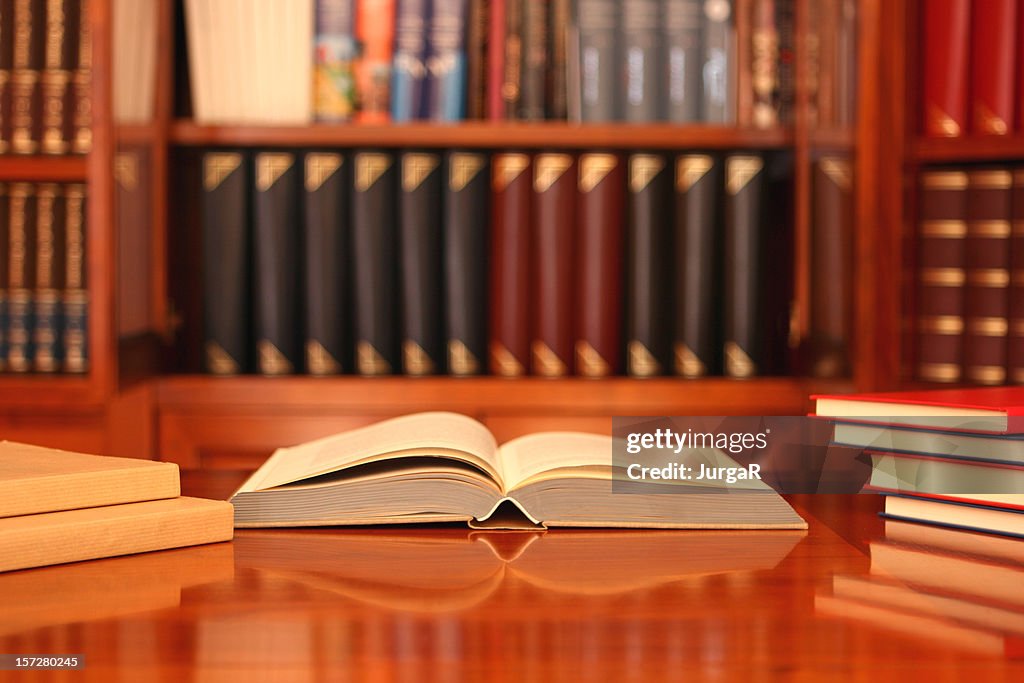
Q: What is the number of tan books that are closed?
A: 2